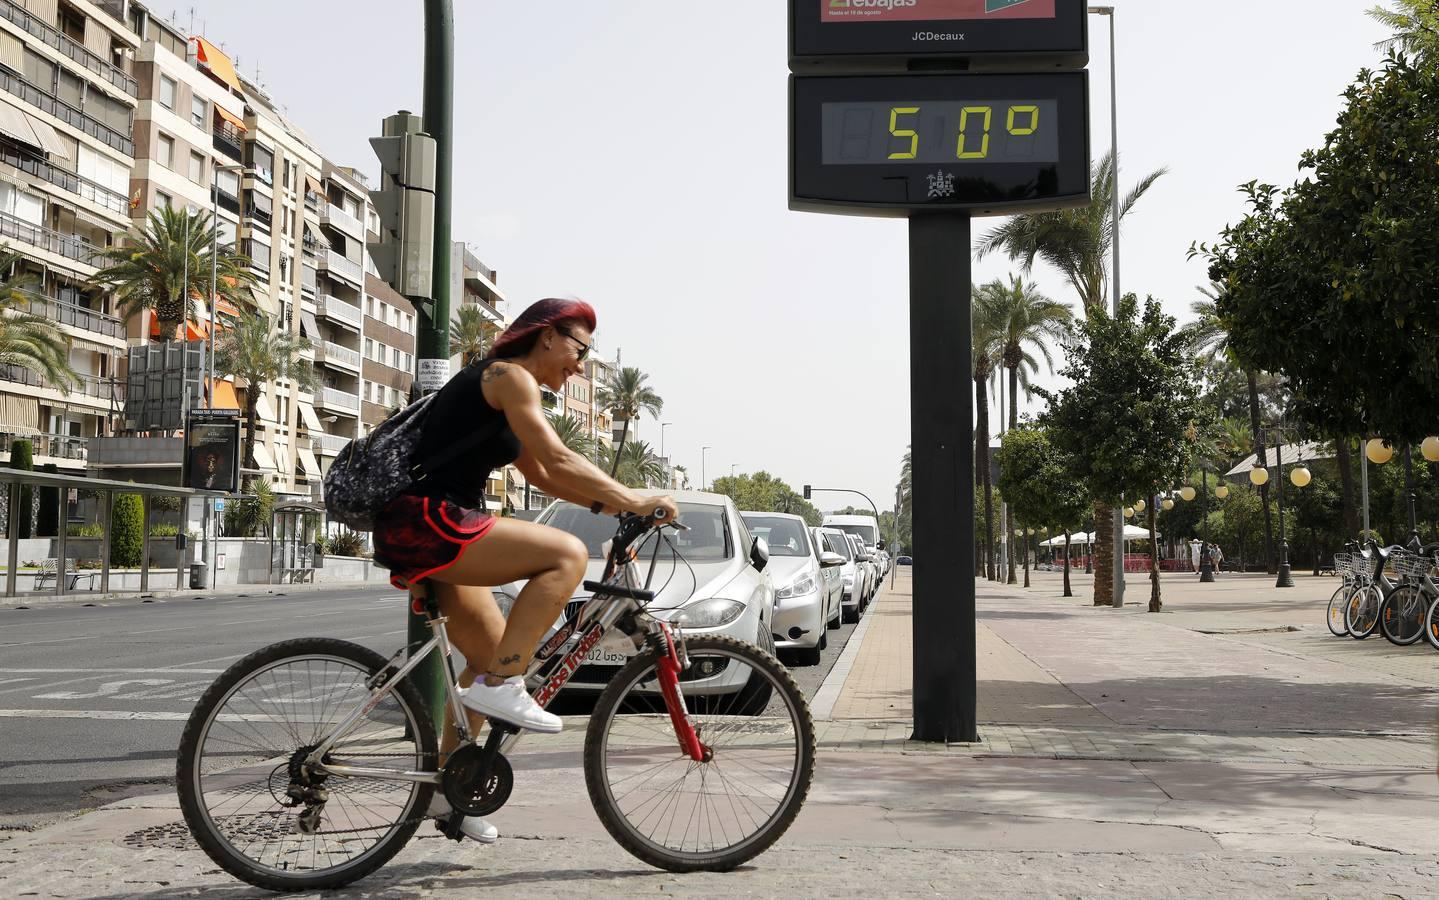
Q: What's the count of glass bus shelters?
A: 1